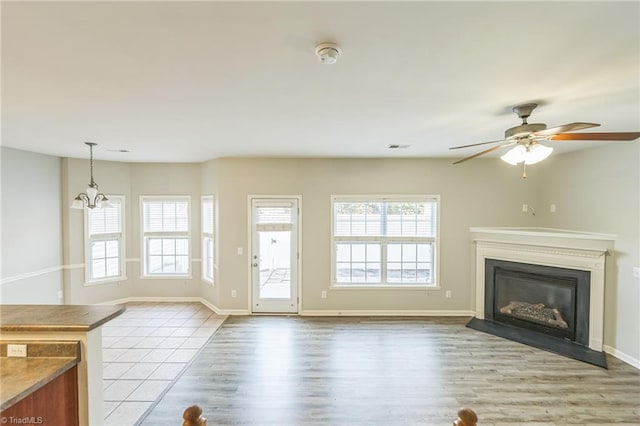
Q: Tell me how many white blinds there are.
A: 5